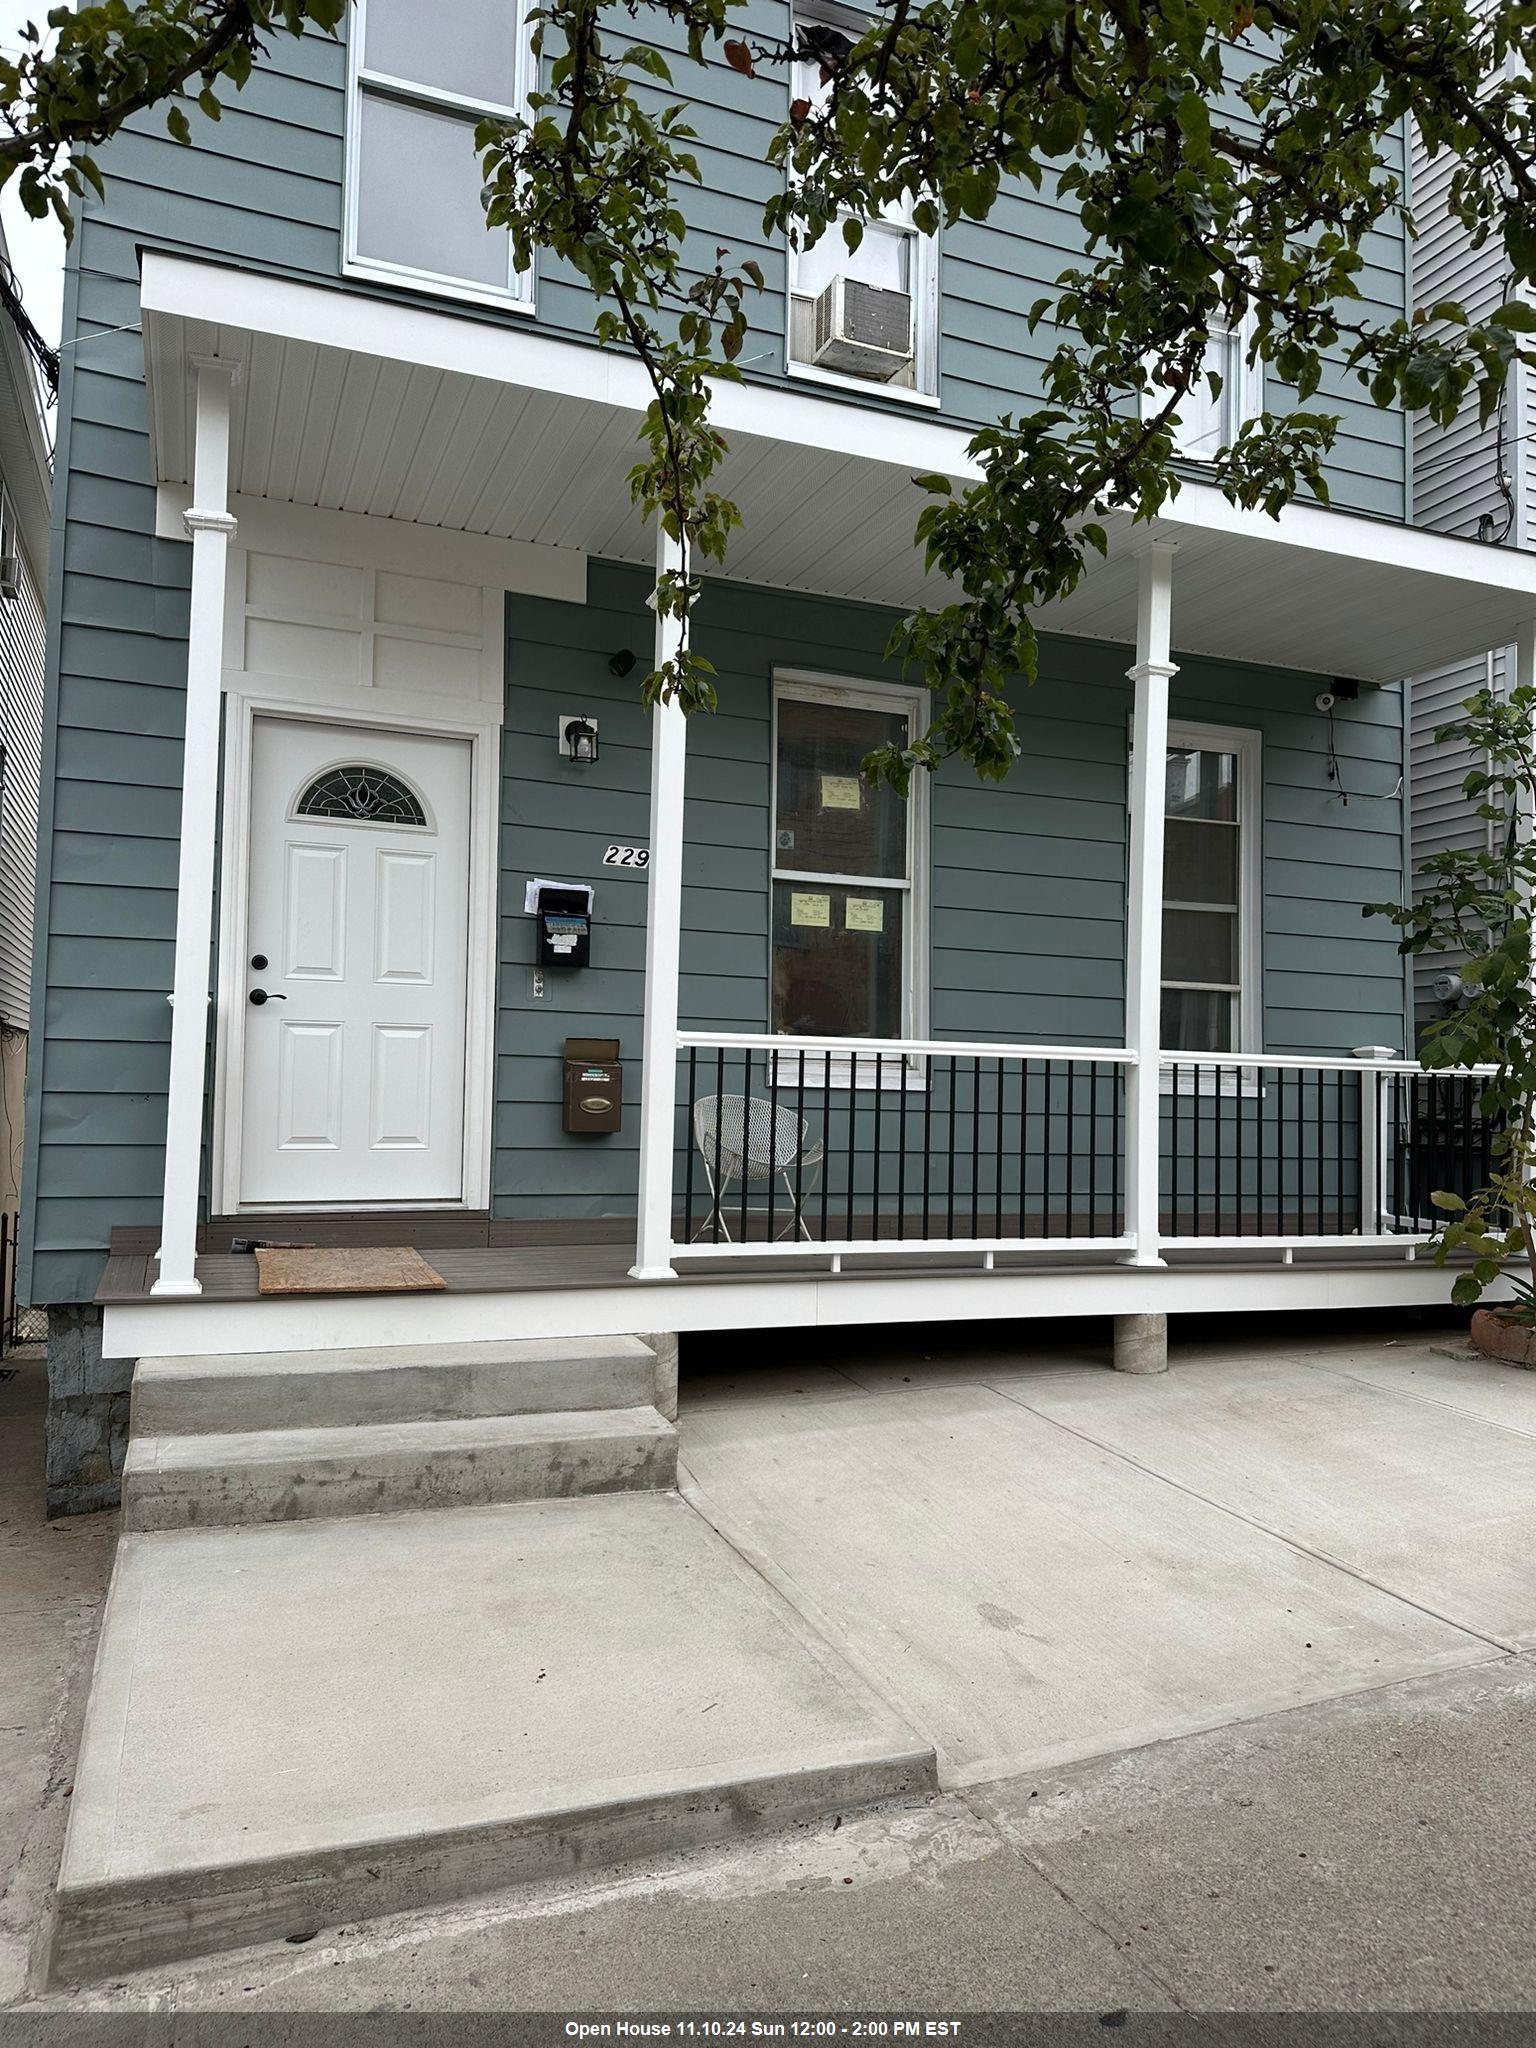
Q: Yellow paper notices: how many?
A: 3